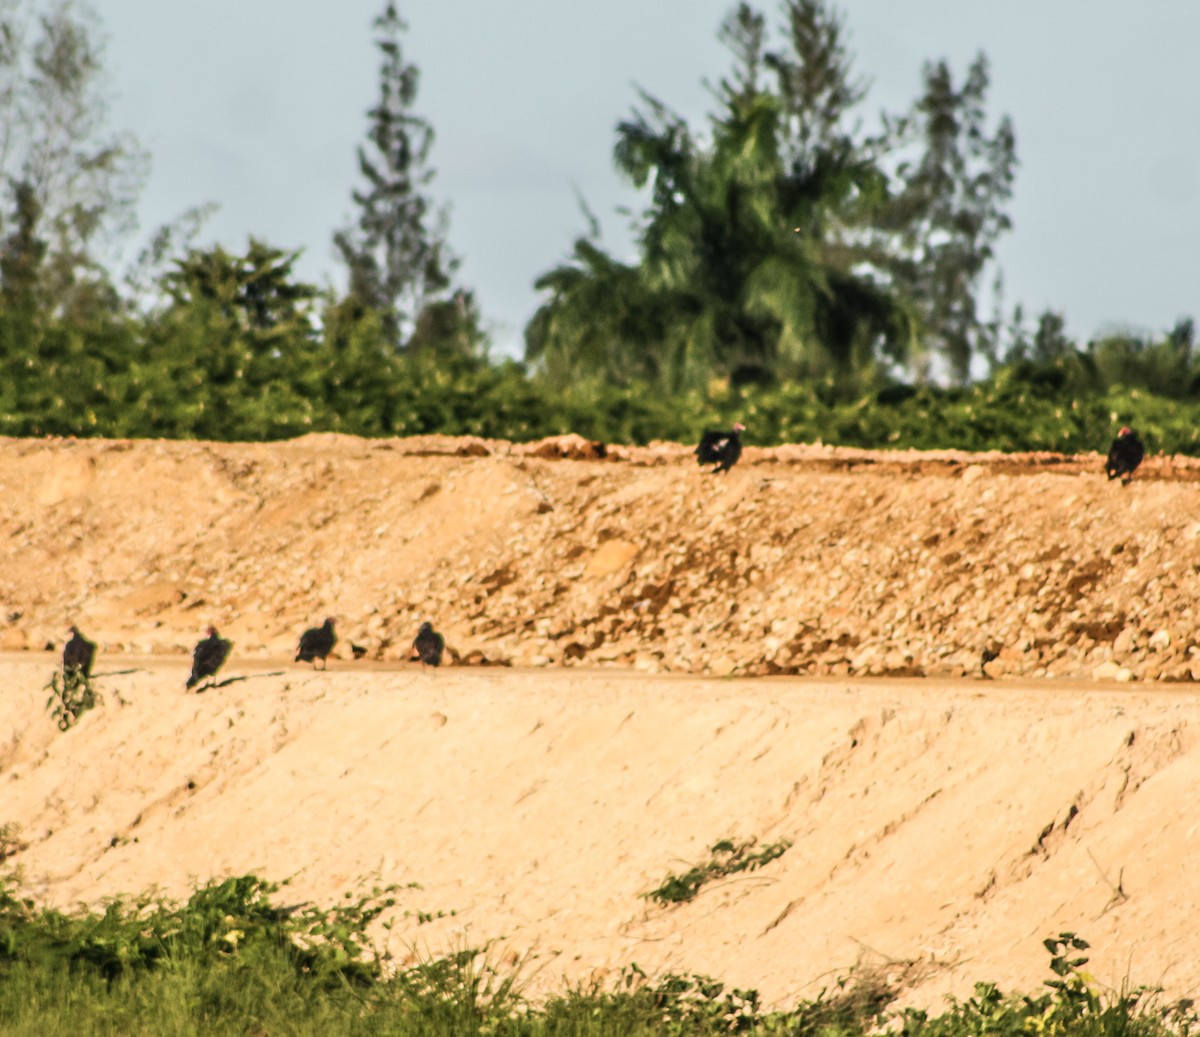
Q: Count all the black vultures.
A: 6